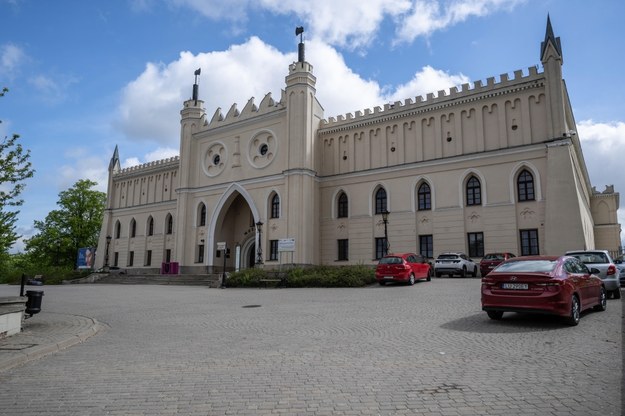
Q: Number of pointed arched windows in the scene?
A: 11